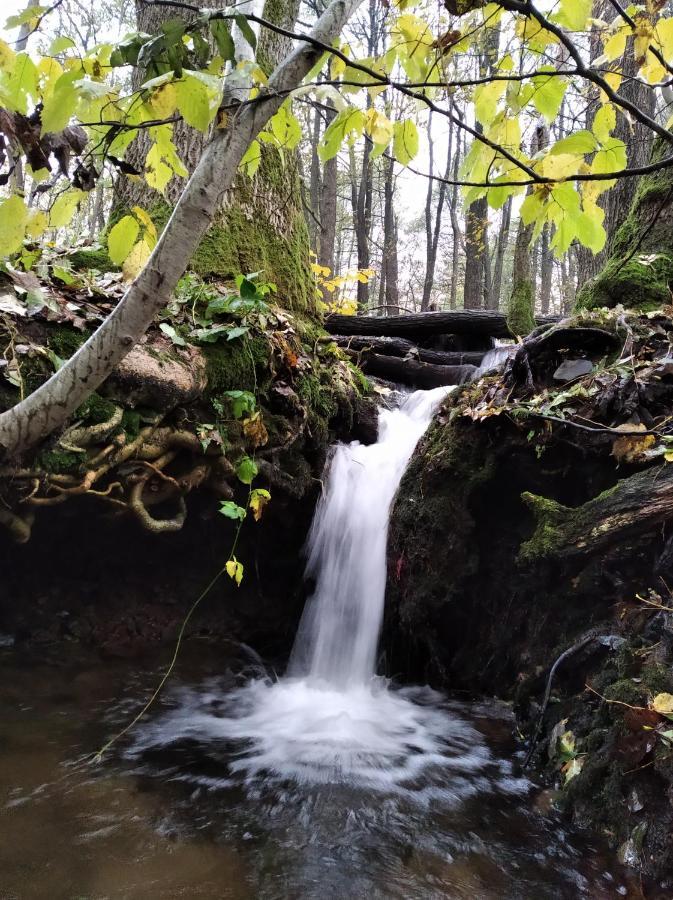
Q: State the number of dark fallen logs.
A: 3